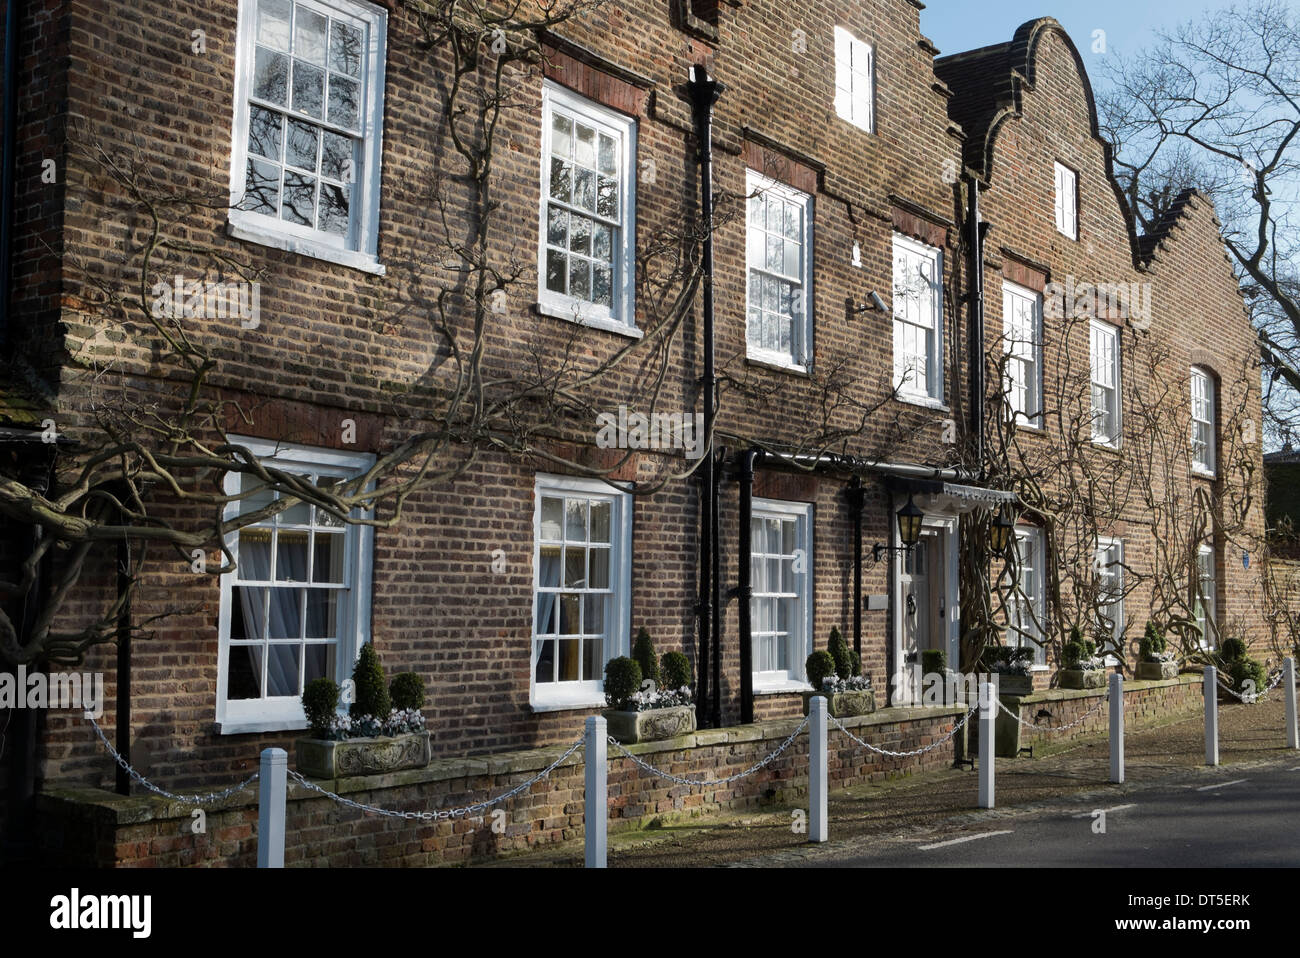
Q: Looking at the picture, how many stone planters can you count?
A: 6